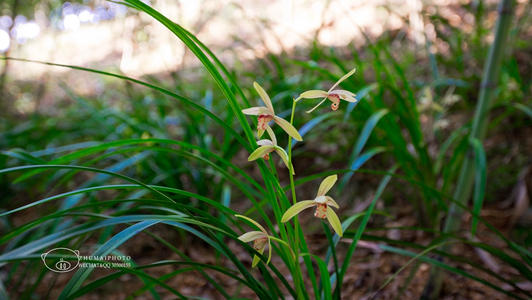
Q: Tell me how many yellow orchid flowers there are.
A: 5